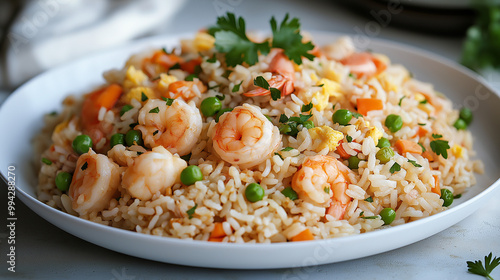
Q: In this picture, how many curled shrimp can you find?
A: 5